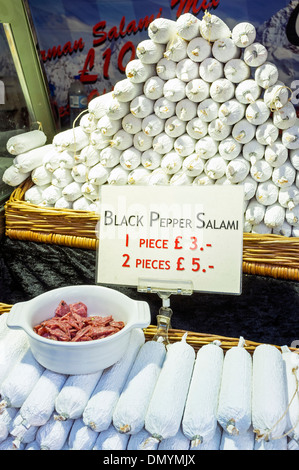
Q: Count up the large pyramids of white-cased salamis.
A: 1